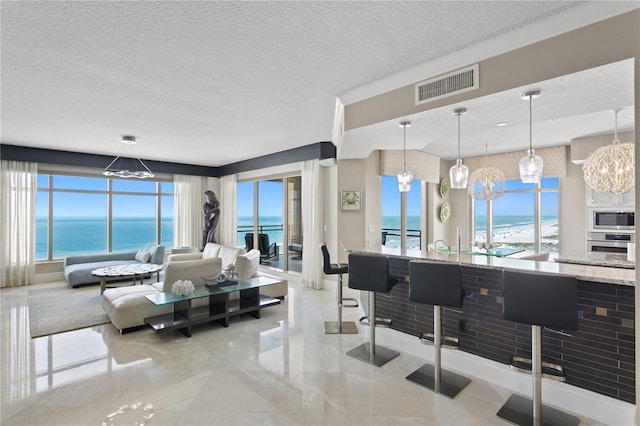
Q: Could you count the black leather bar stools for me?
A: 4